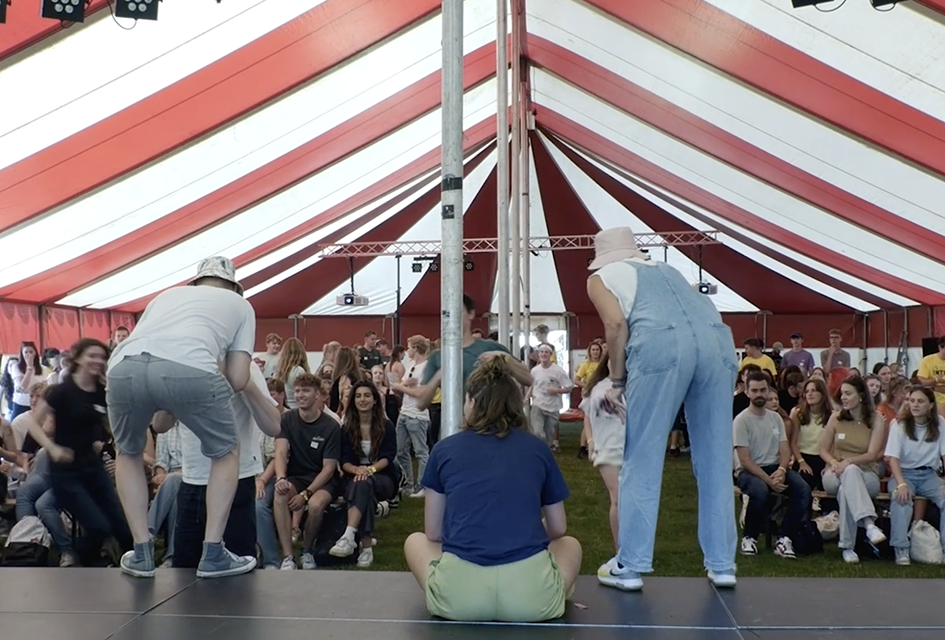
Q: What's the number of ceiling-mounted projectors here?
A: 2